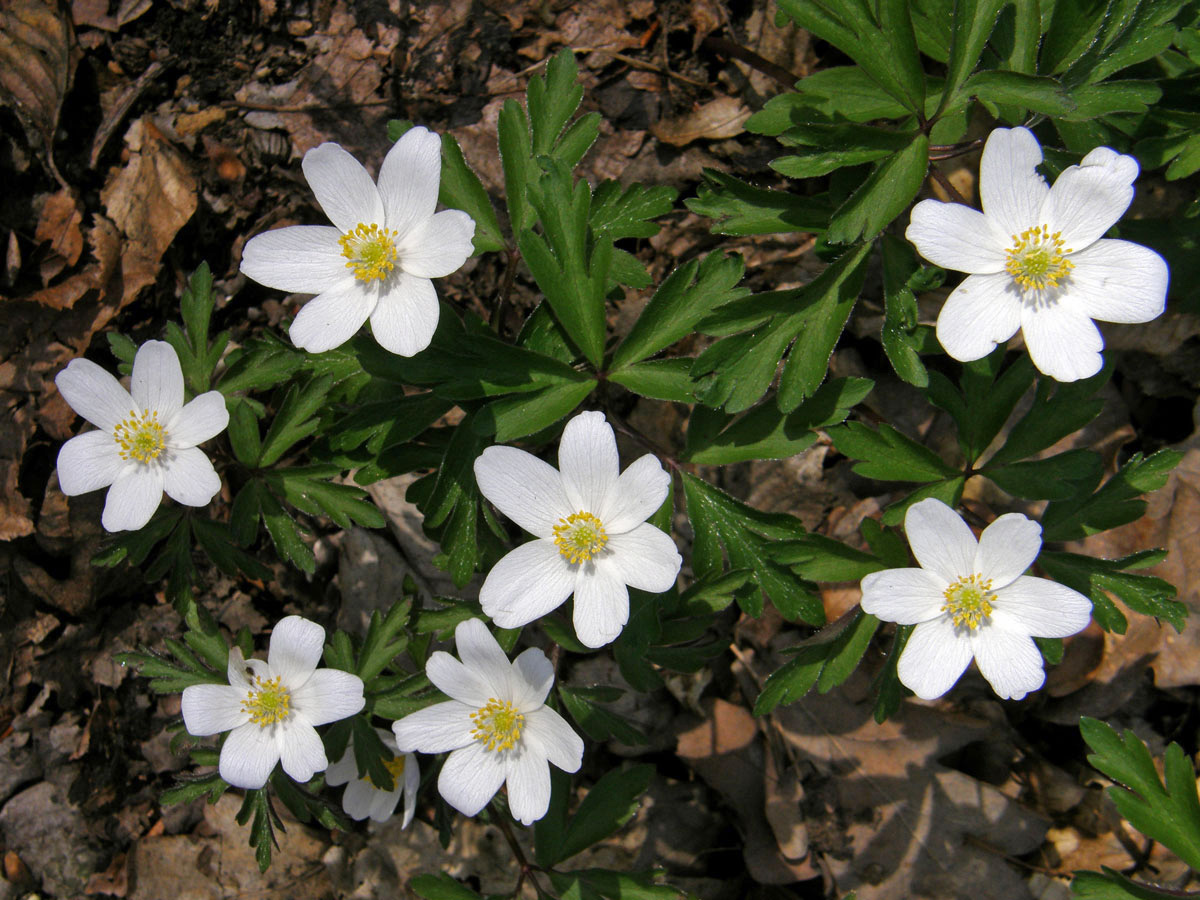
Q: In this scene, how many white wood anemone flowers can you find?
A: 8